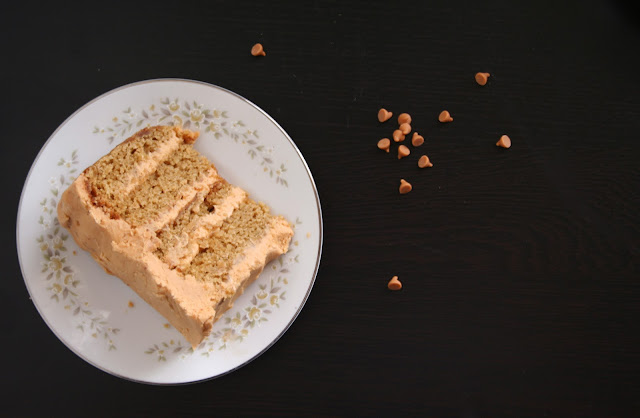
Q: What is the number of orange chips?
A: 14